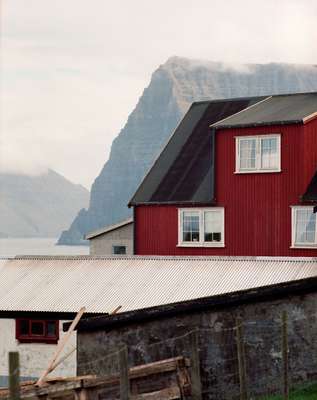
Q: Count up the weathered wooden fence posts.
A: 5